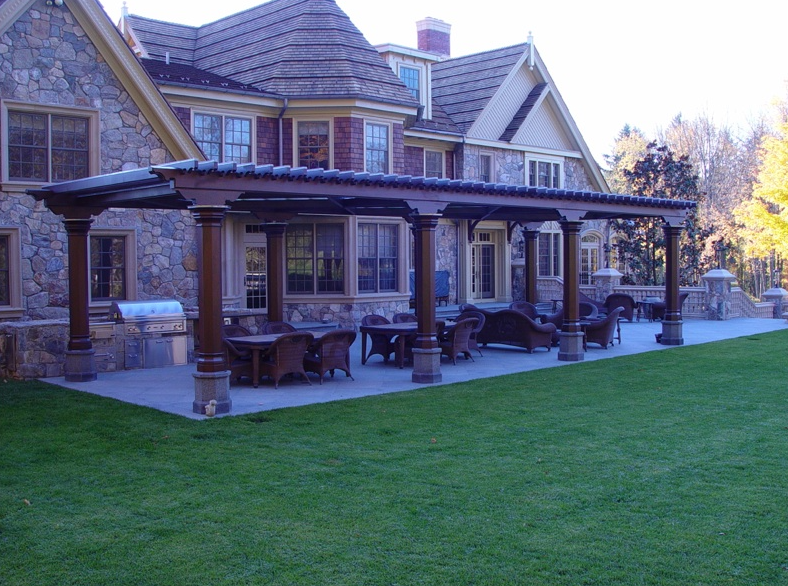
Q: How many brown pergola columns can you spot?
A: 7